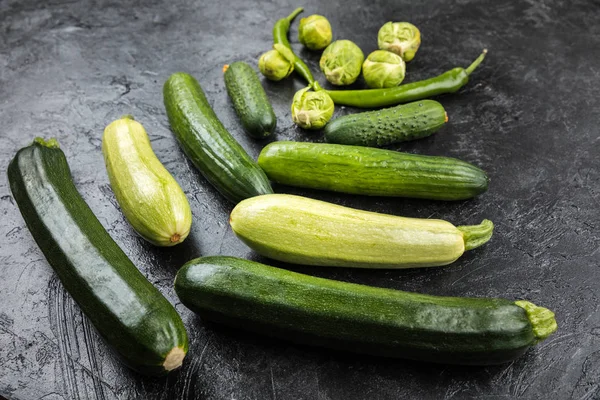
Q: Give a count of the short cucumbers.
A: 2